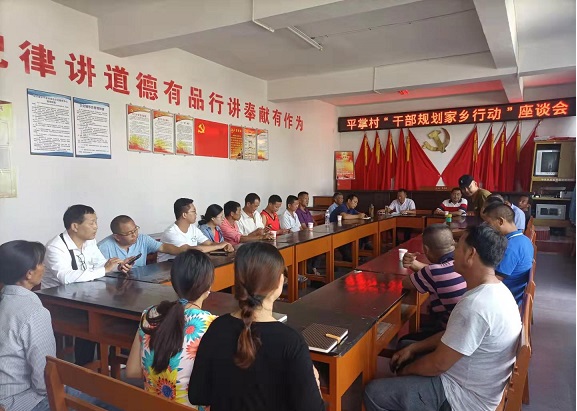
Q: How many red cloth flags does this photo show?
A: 10